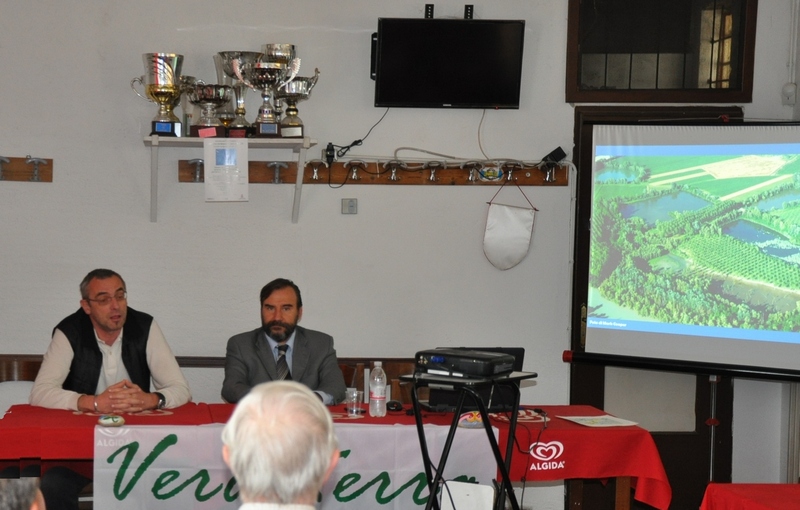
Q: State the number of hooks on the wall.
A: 11